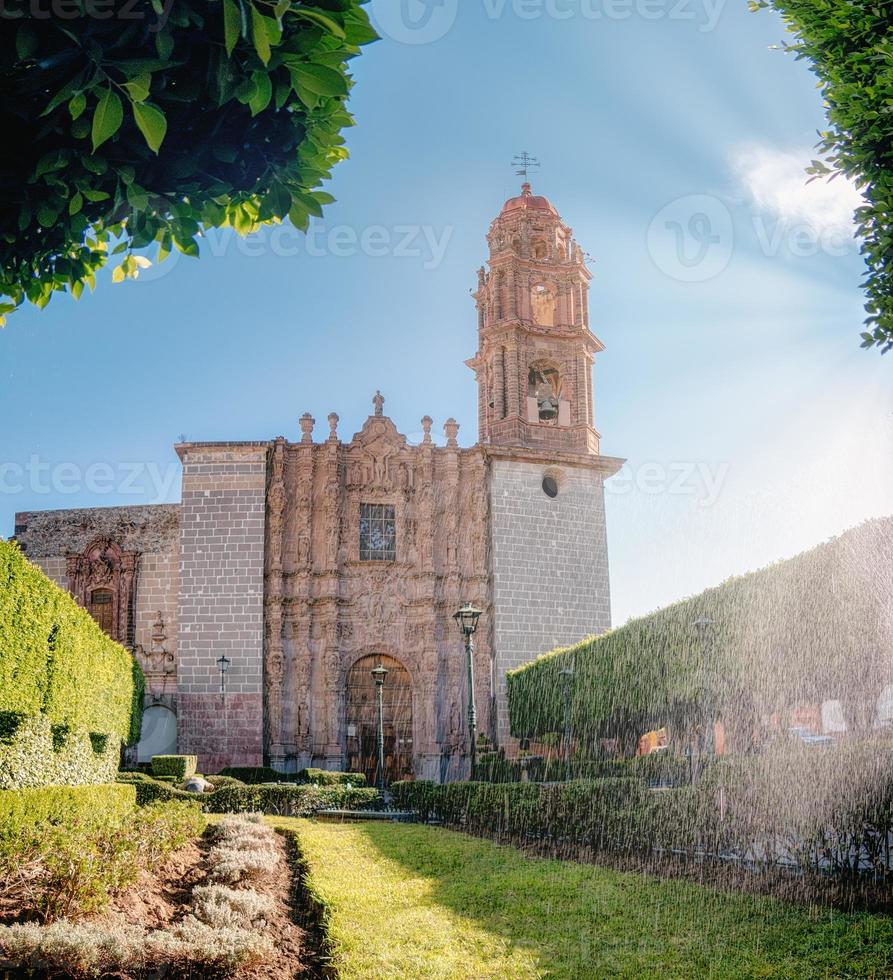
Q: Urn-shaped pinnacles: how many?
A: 4